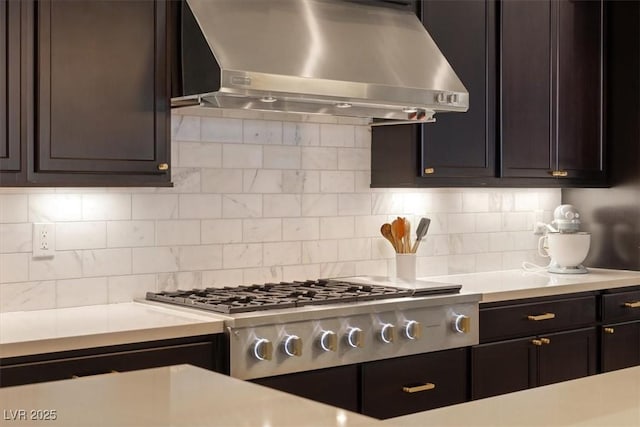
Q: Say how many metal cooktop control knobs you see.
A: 7